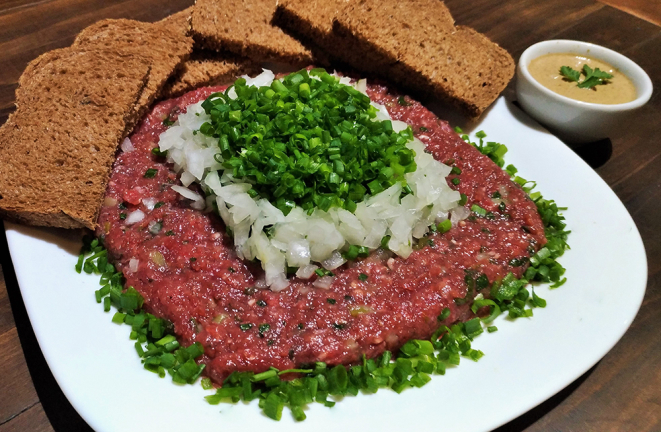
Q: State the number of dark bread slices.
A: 6